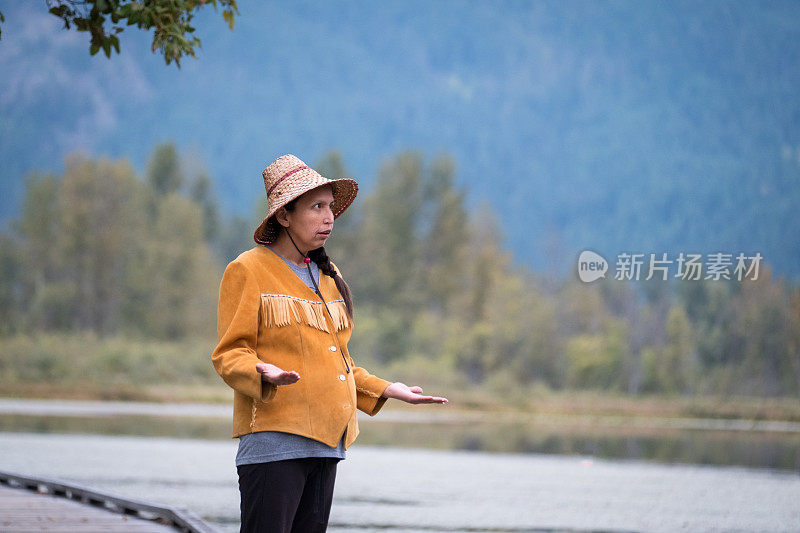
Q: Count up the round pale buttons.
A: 2